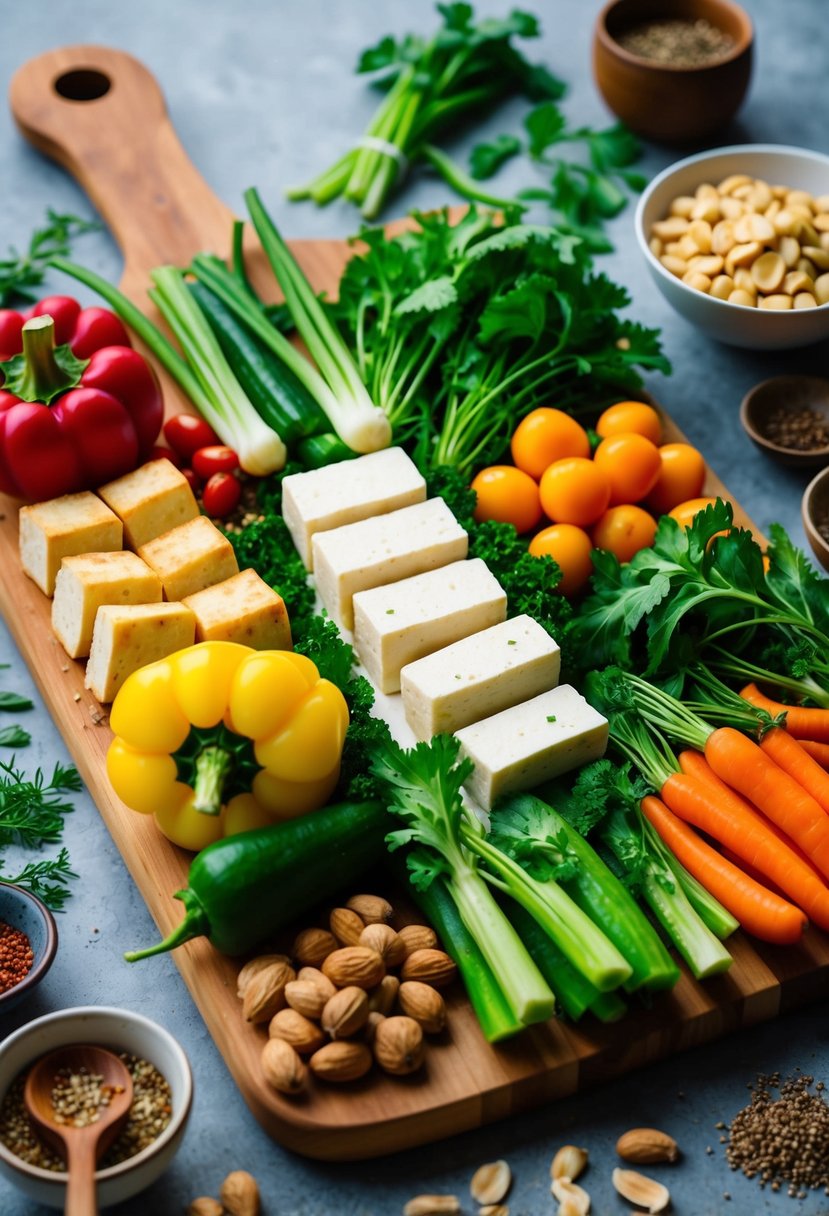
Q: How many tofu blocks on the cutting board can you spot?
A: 11